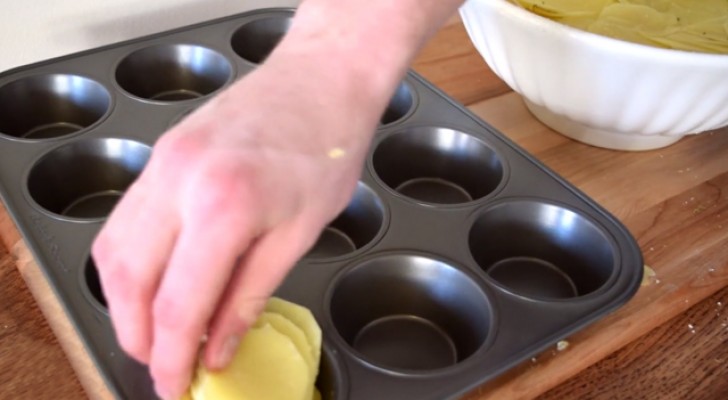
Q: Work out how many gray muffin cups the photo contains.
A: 11